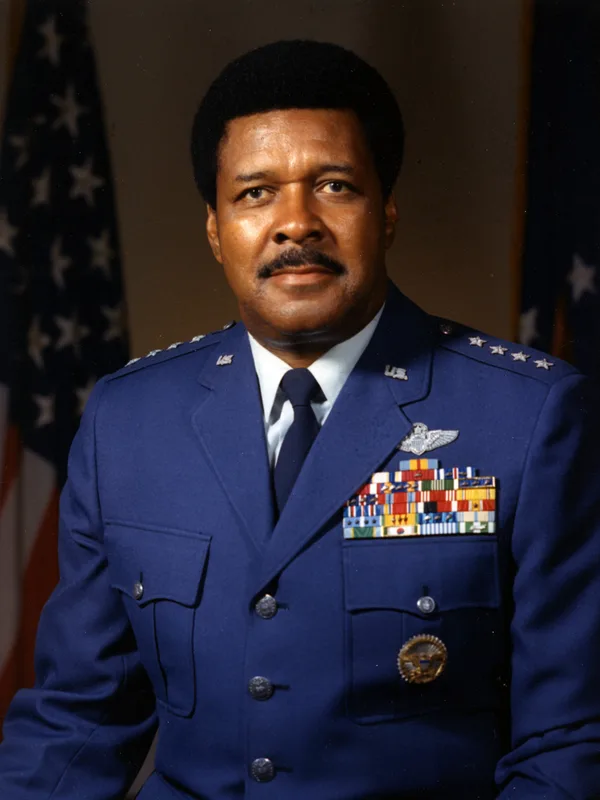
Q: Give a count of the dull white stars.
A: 15